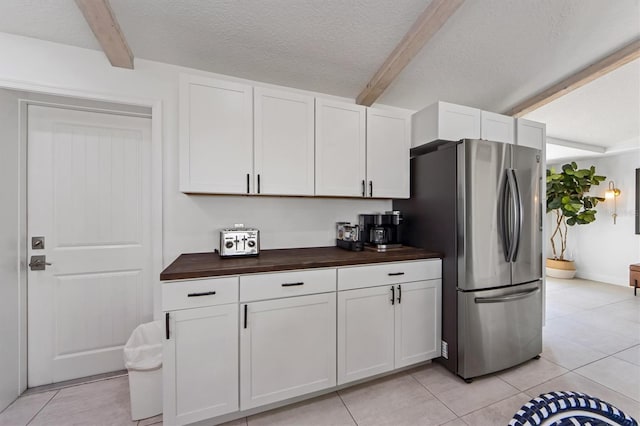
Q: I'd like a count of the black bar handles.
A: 11